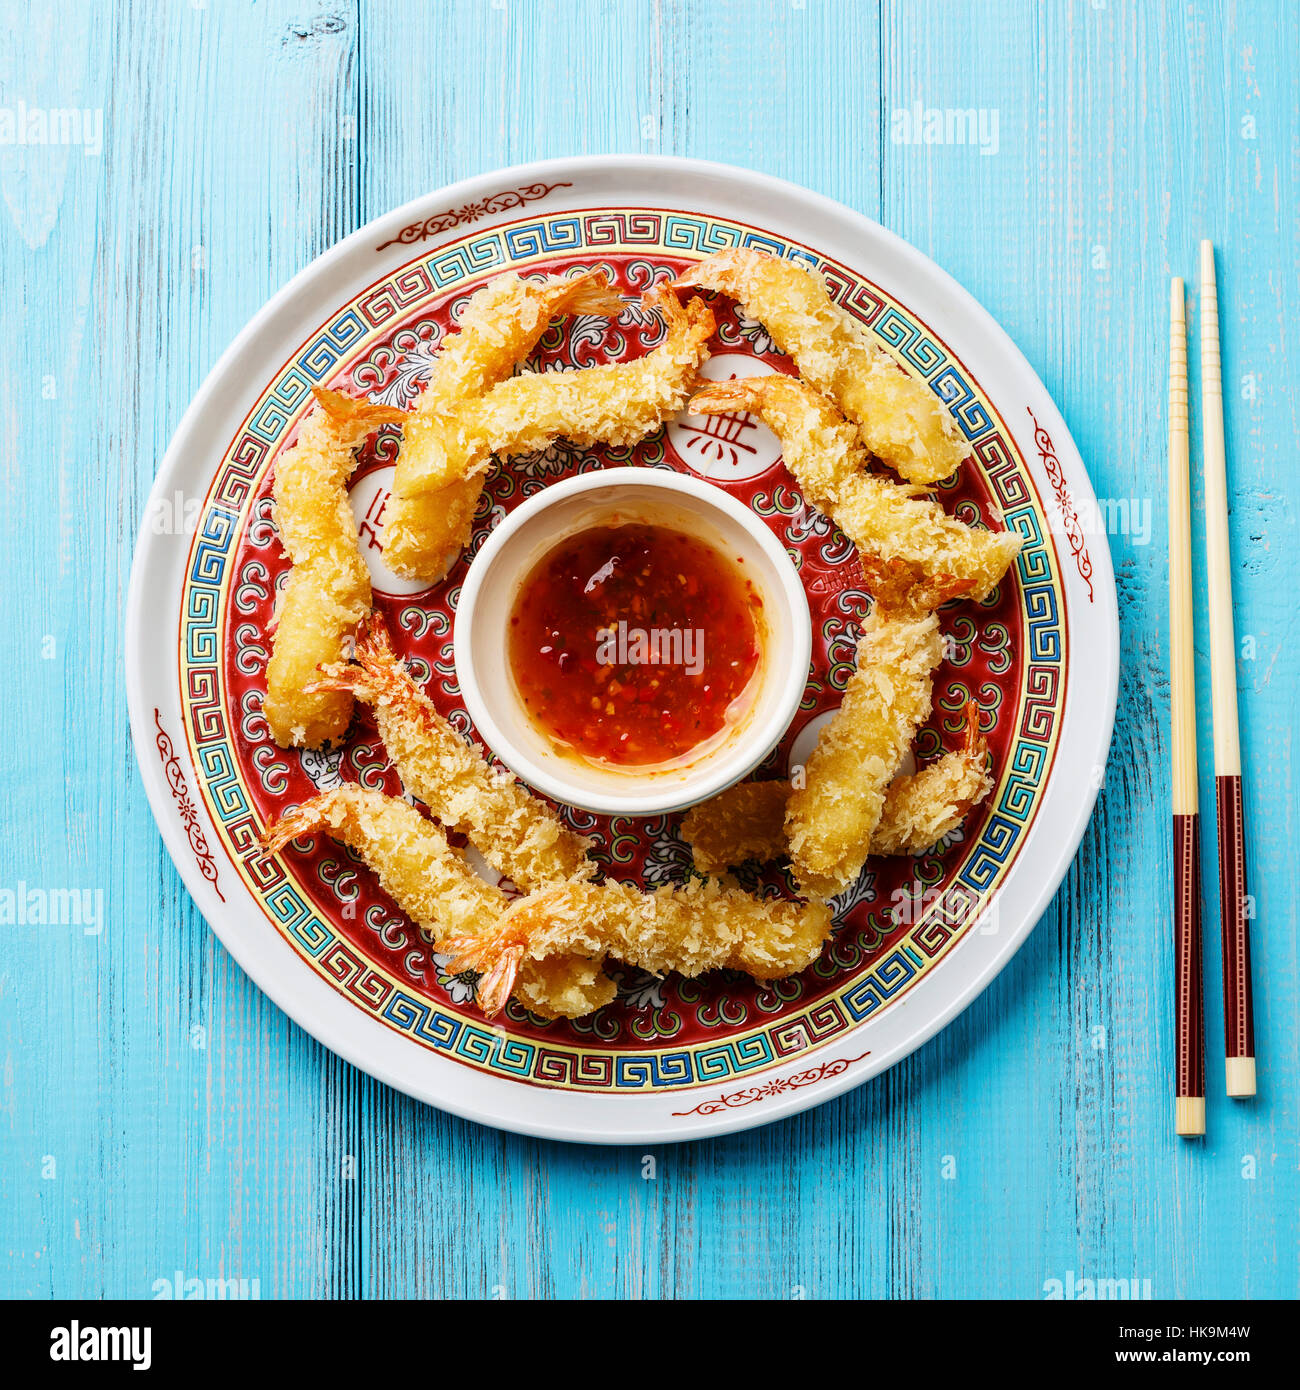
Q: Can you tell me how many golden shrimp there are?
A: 10